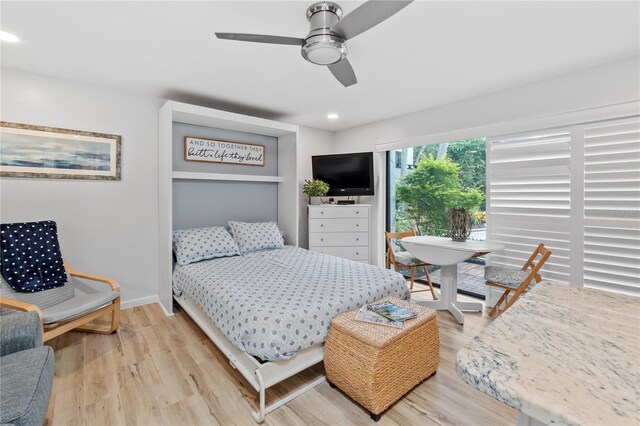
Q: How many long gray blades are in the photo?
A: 3